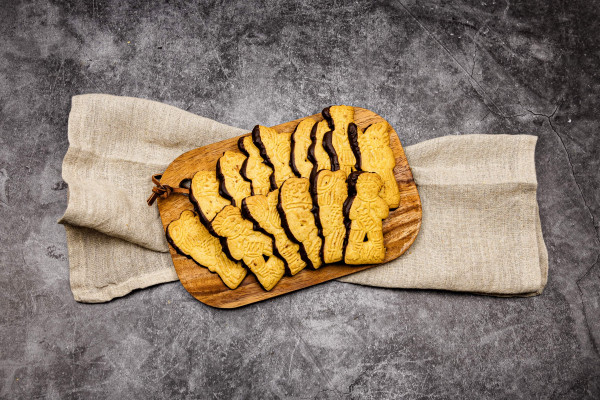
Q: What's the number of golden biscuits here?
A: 14